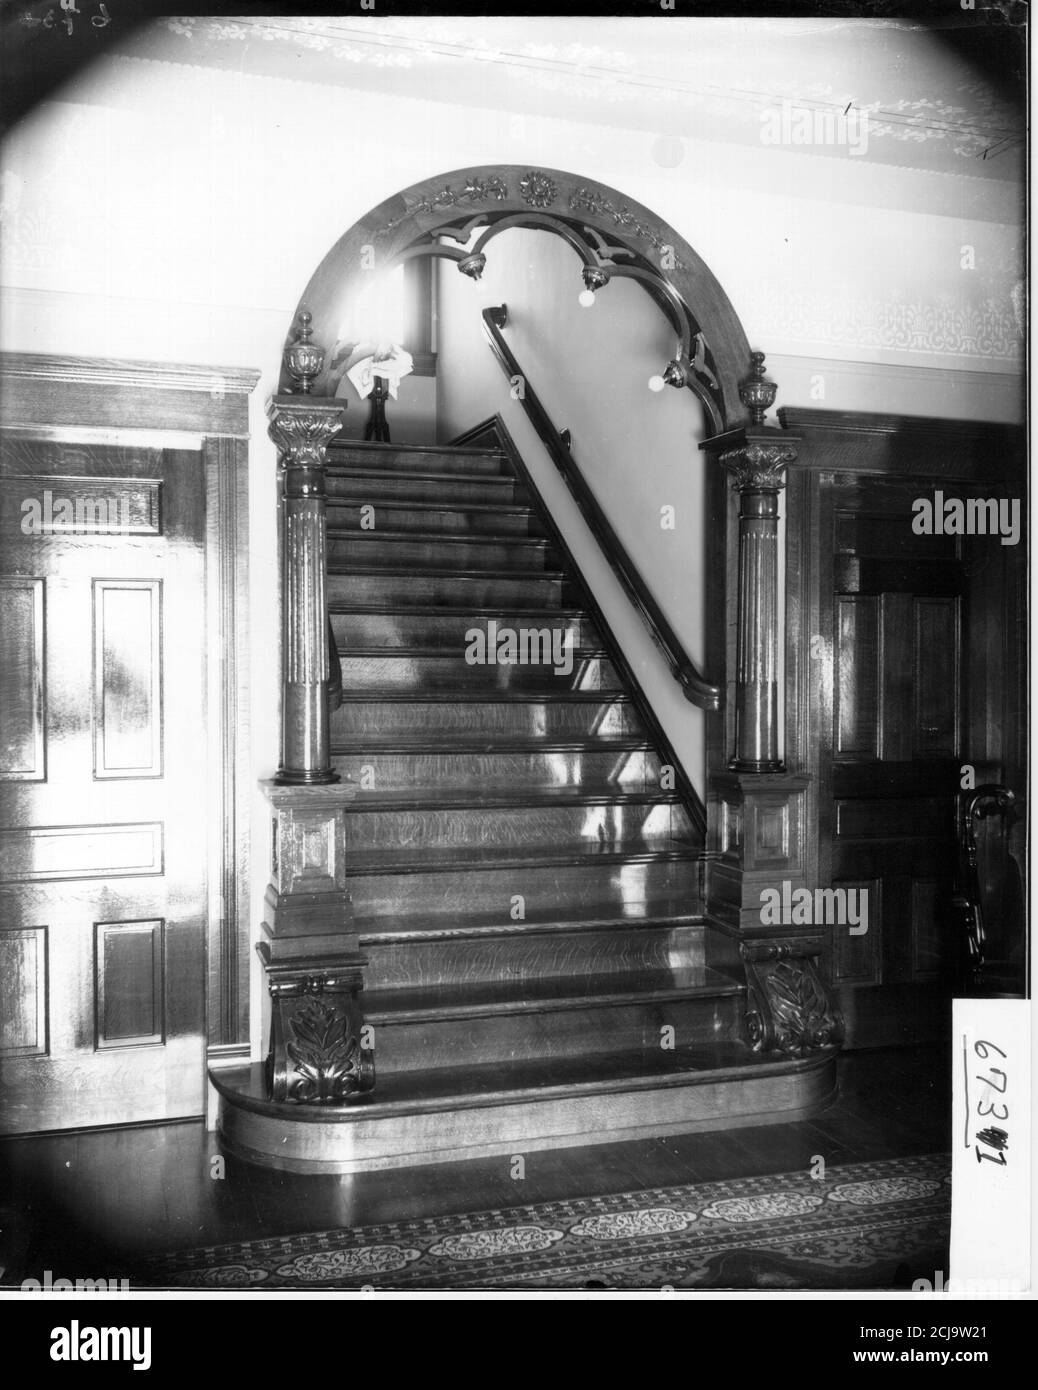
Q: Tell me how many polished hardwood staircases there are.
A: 1